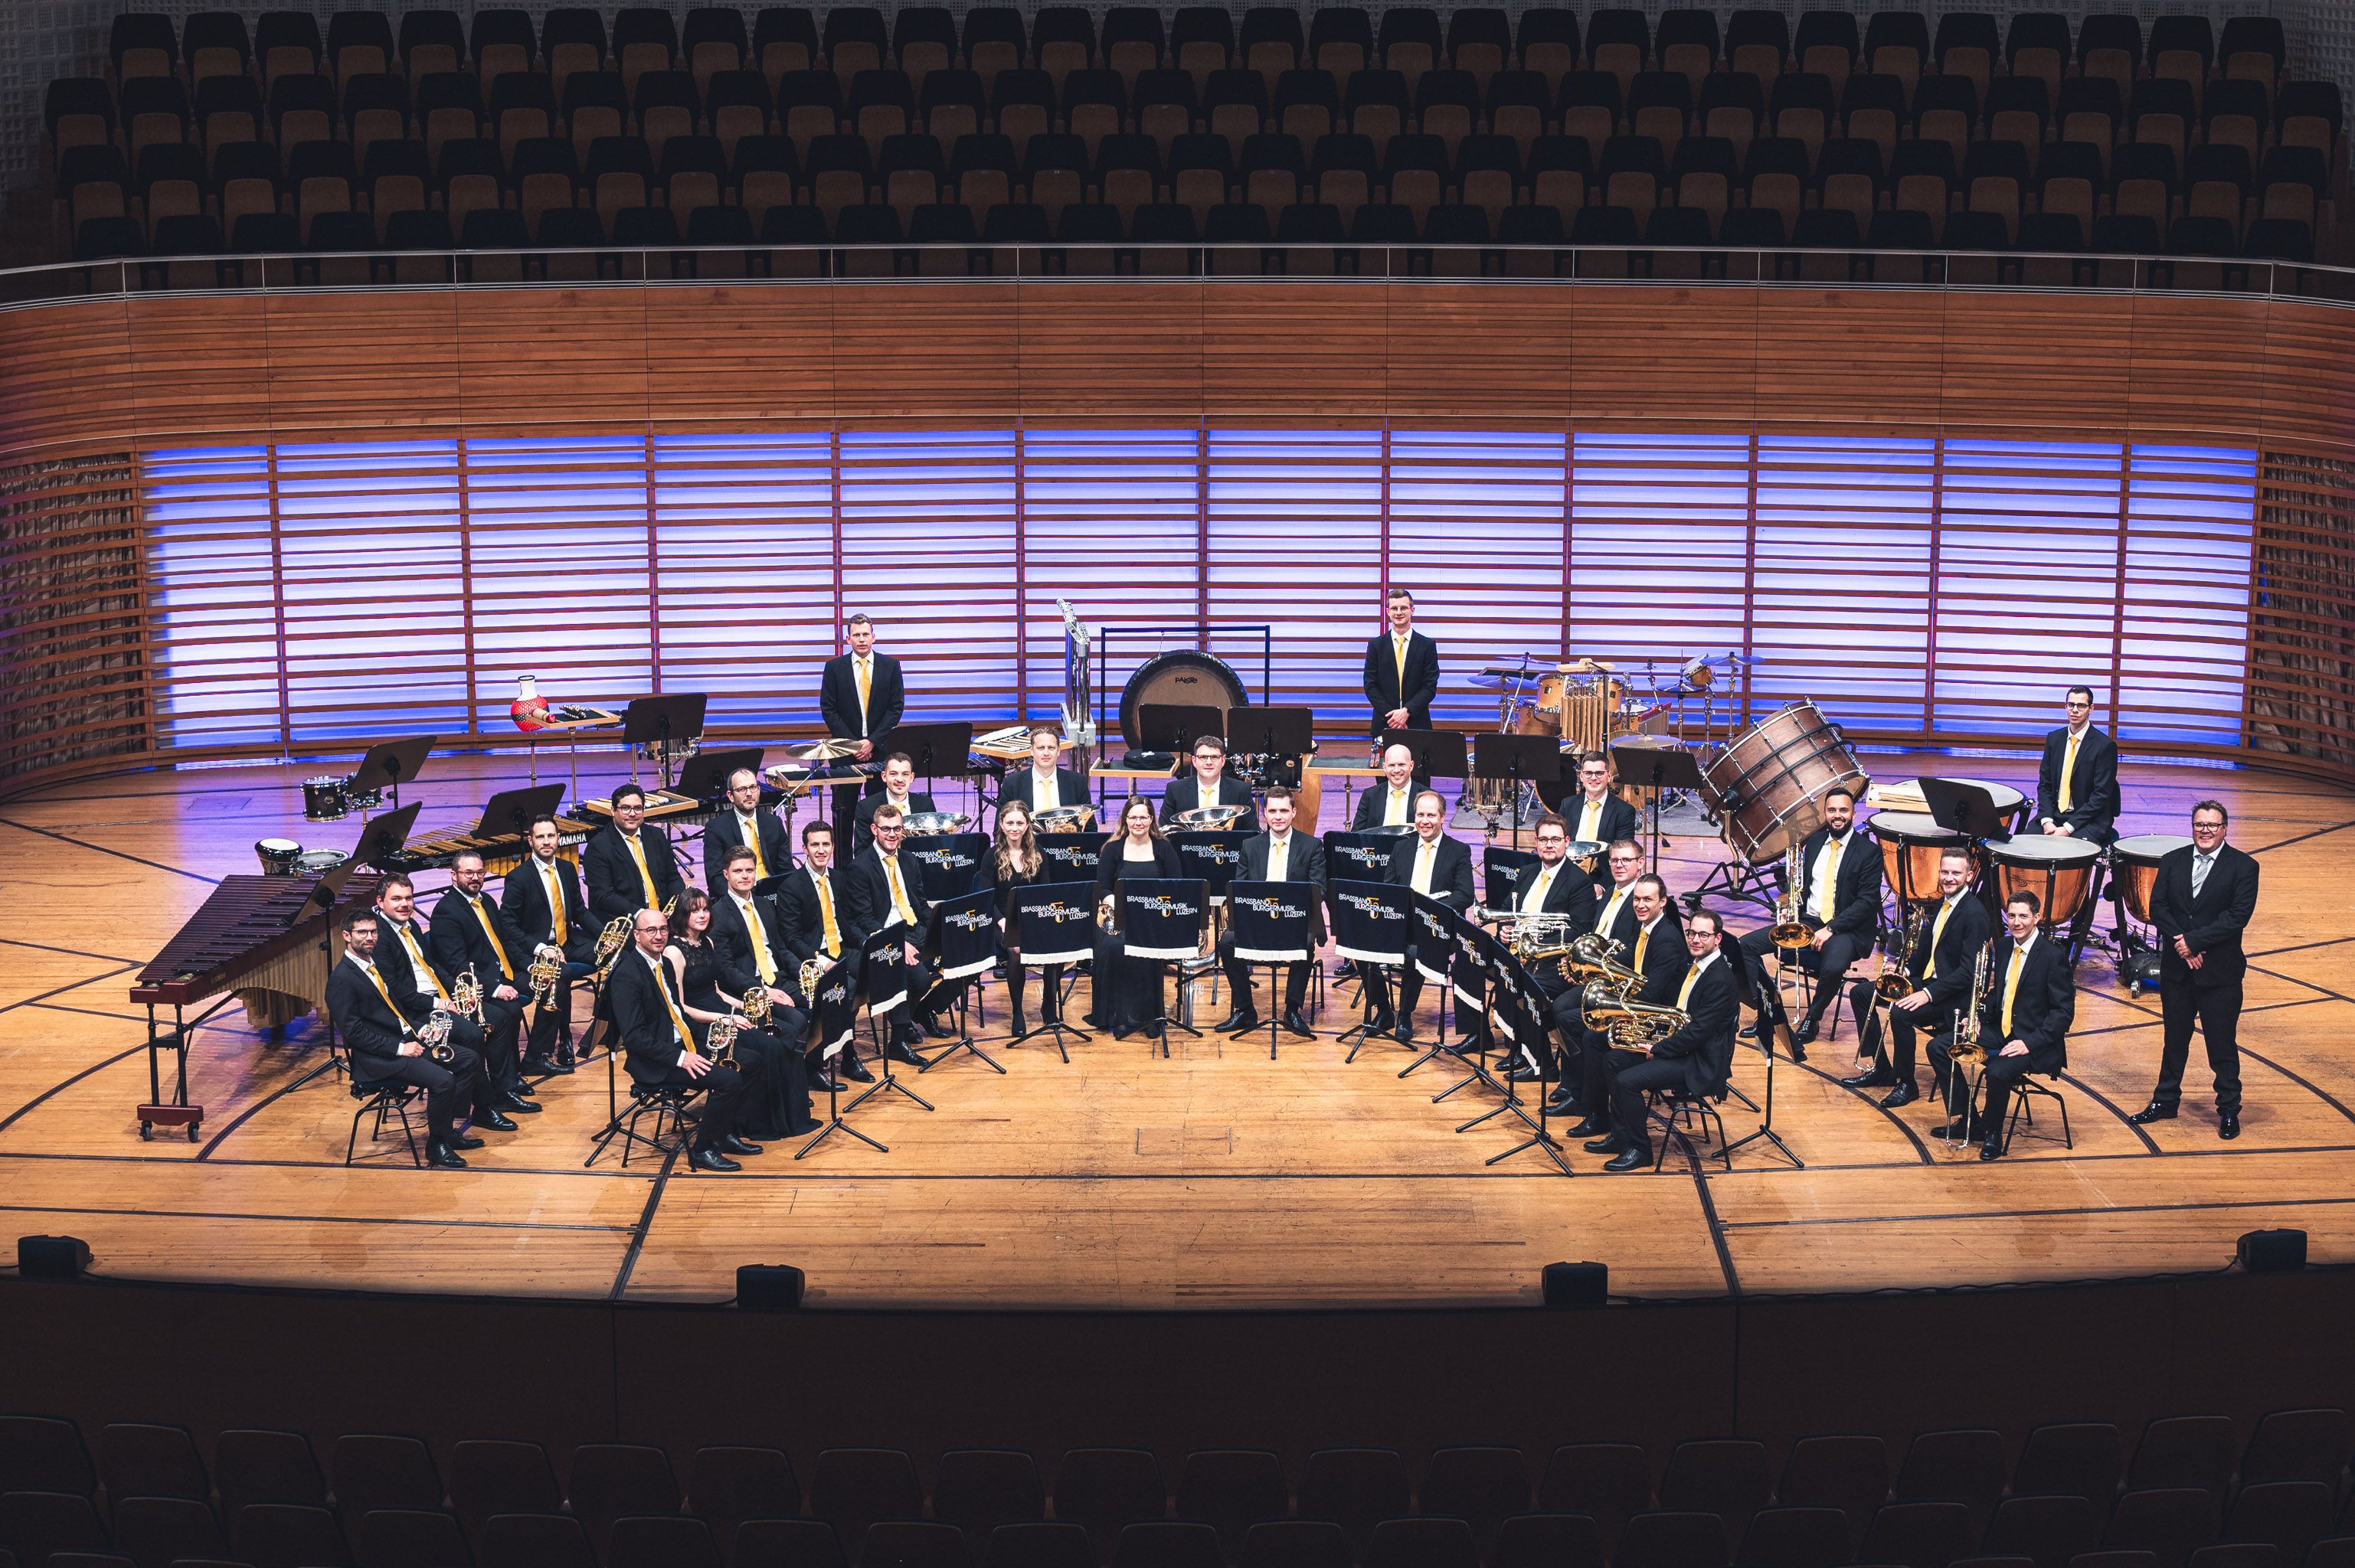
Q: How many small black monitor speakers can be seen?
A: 4